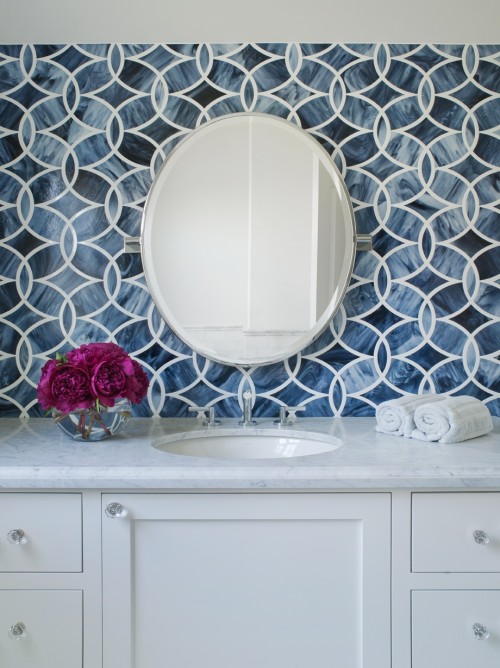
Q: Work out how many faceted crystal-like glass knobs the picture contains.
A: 5